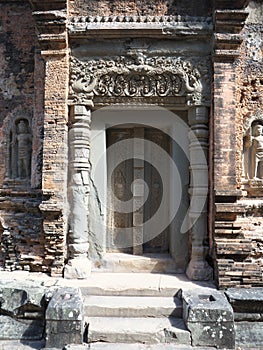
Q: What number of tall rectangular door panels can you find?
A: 2